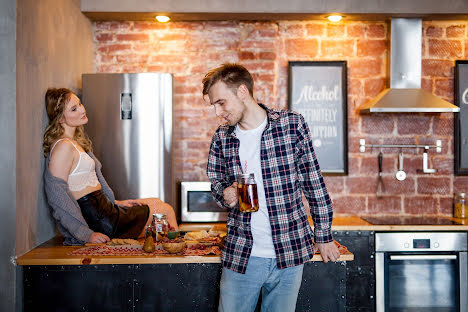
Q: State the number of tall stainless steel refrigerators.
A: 1